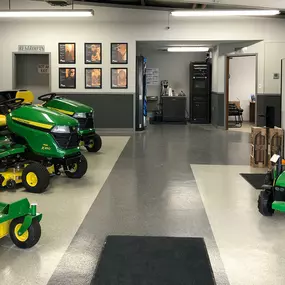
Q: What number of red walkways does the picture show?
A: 0